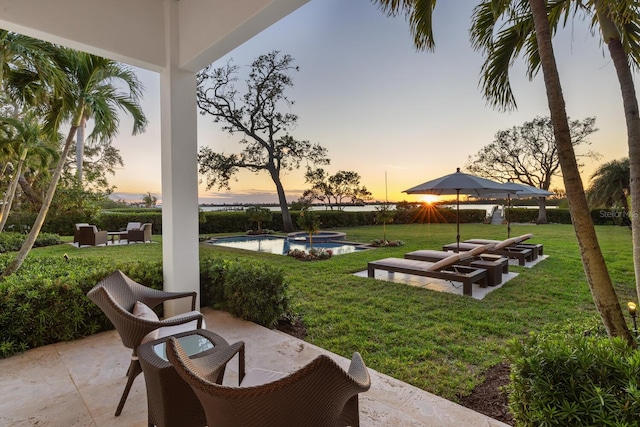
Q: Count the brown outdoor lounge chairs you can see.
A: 4